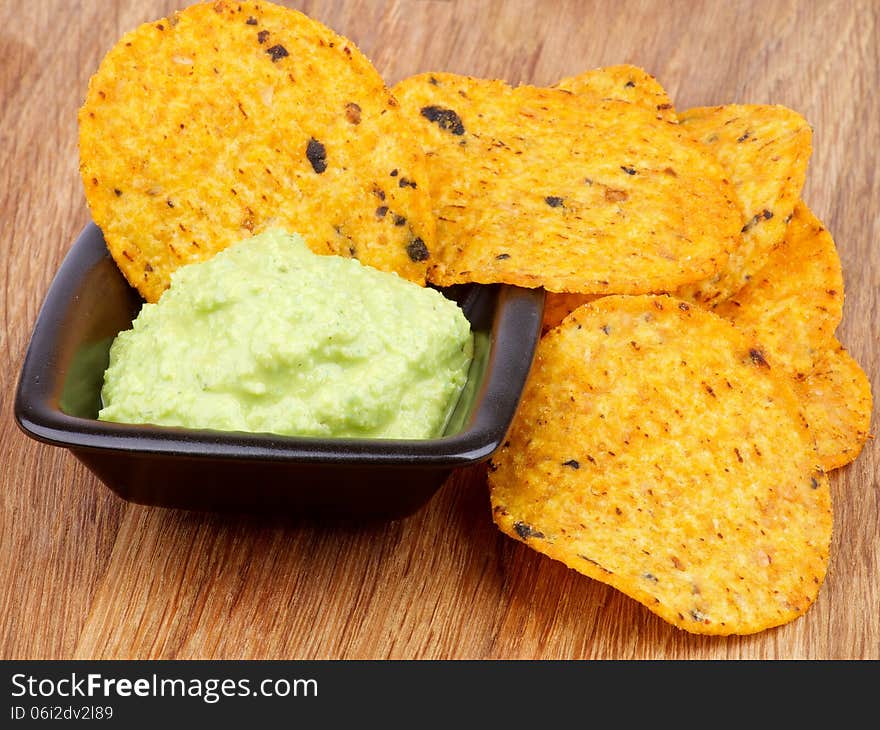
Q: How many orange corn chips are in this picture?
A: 7